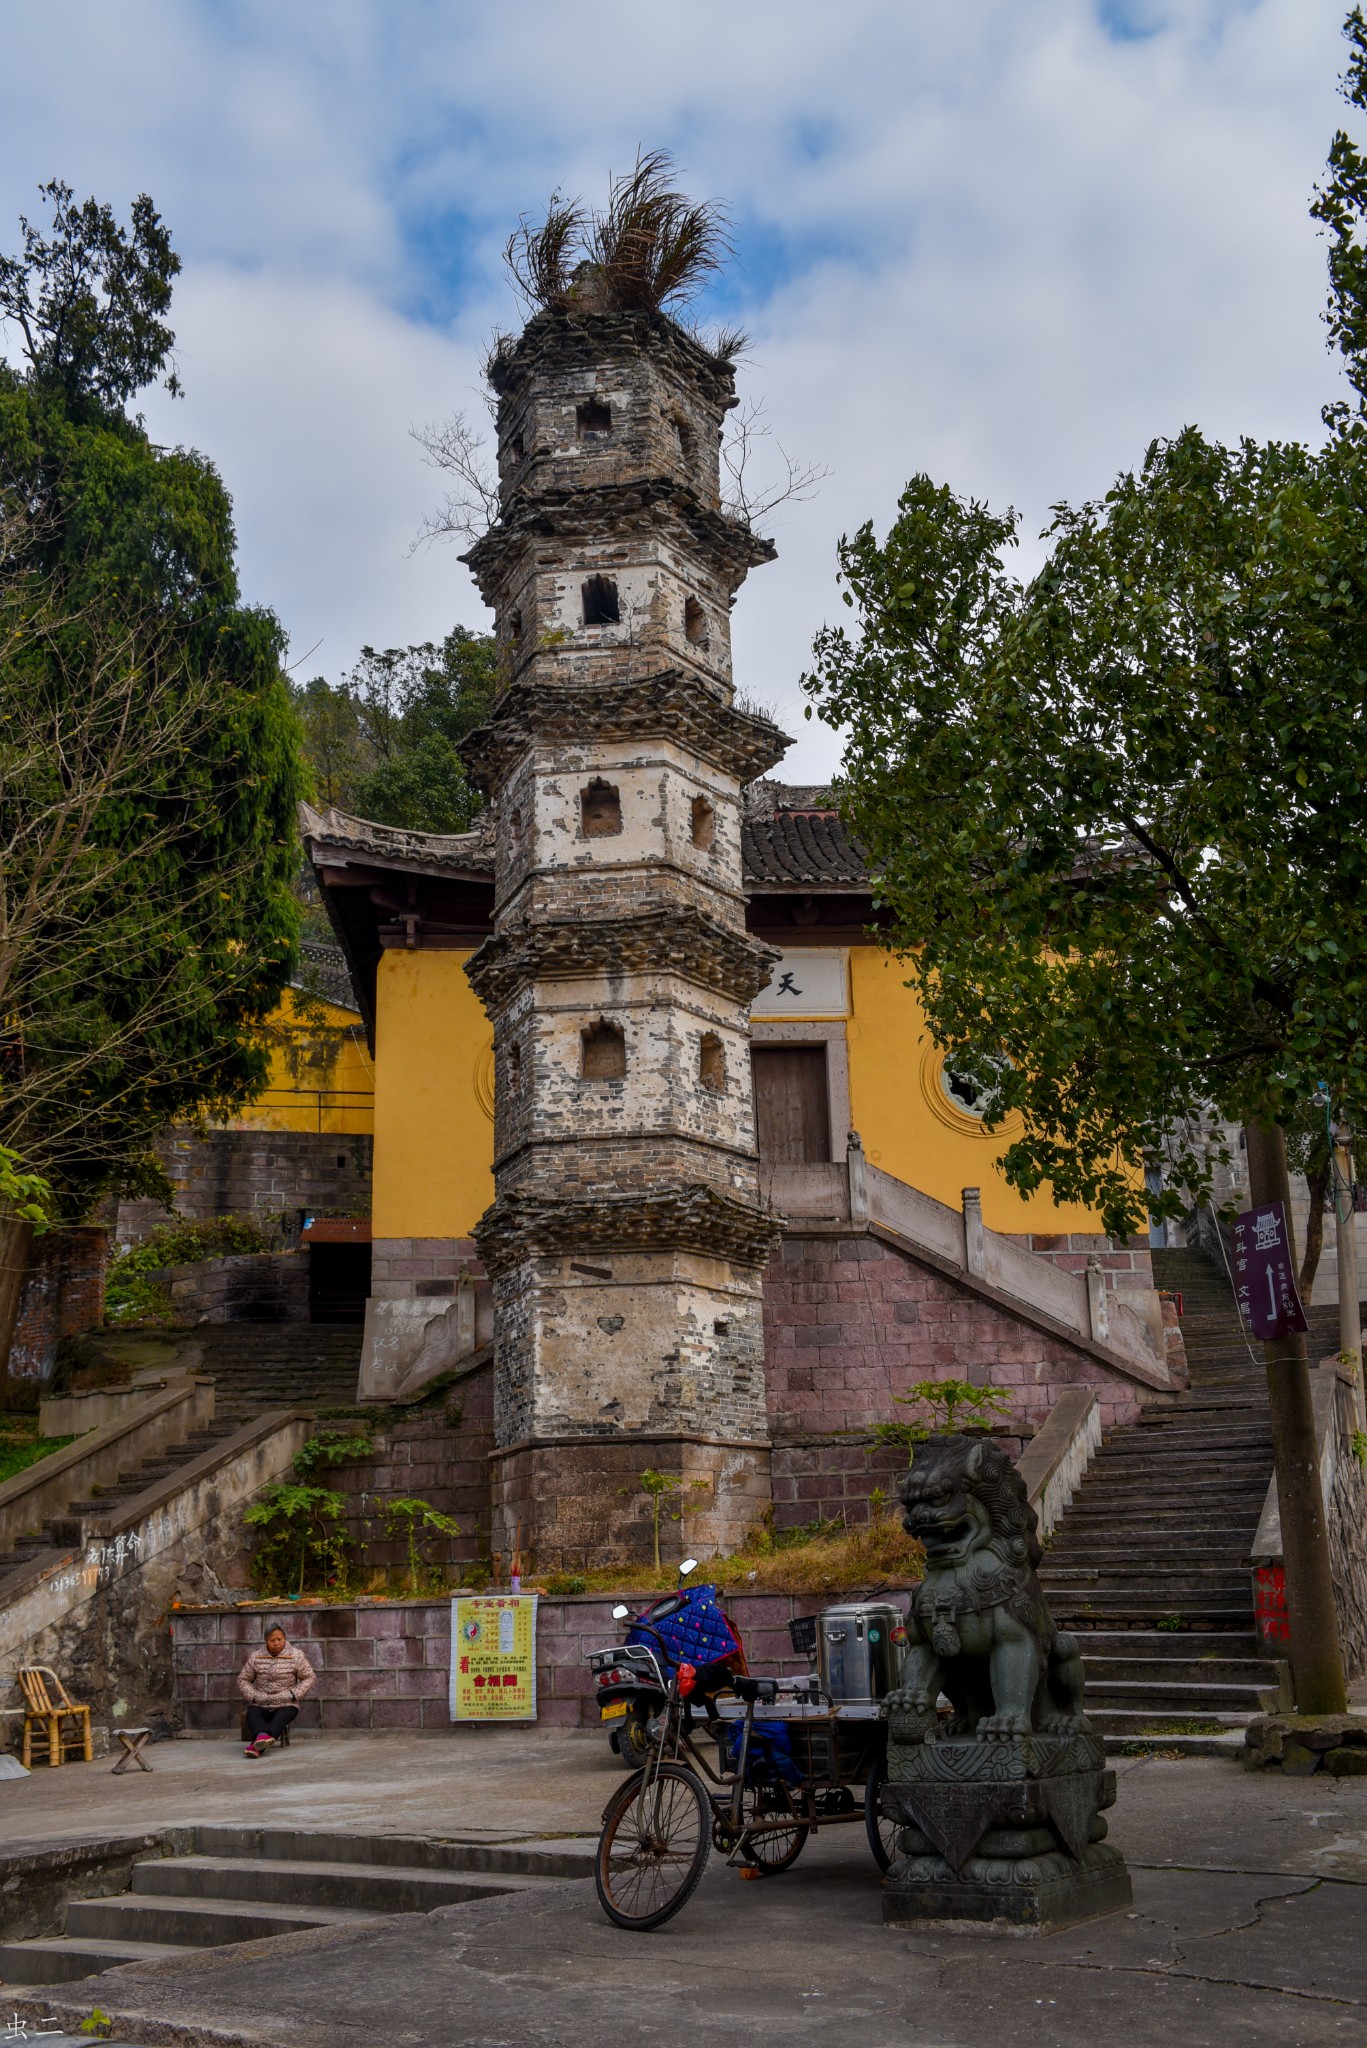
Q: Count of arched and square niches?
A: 12